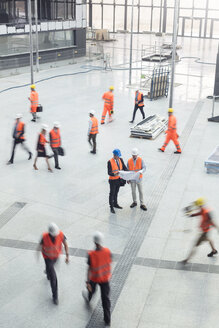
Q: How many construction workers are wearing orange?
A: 13